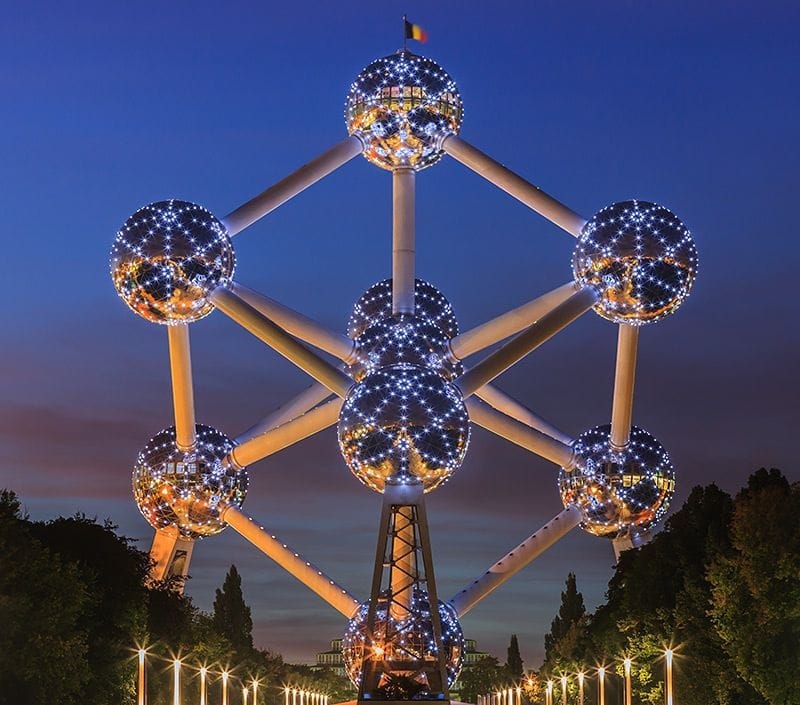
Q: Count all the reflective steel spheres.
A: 9